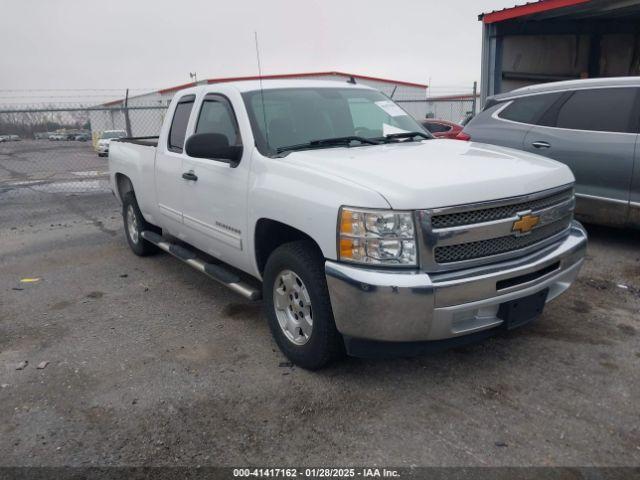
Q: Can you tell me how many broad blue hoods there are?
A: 0